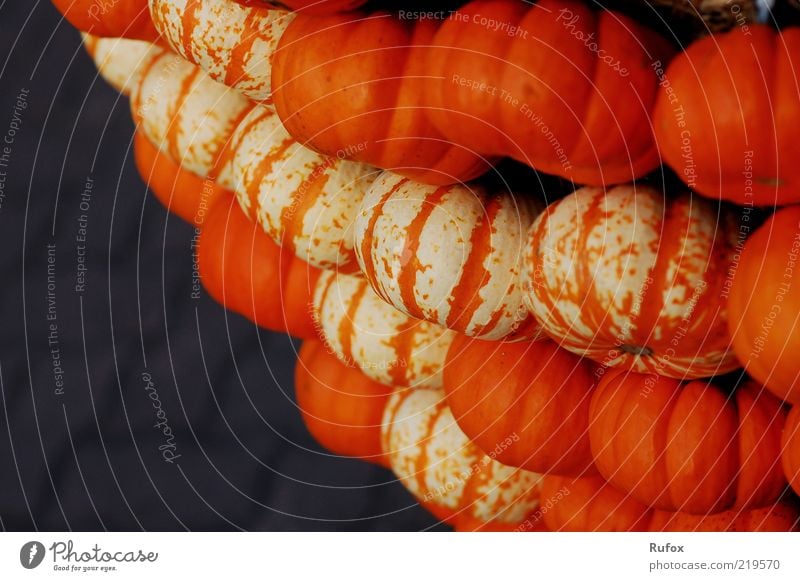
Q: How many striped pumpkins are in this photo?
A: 8